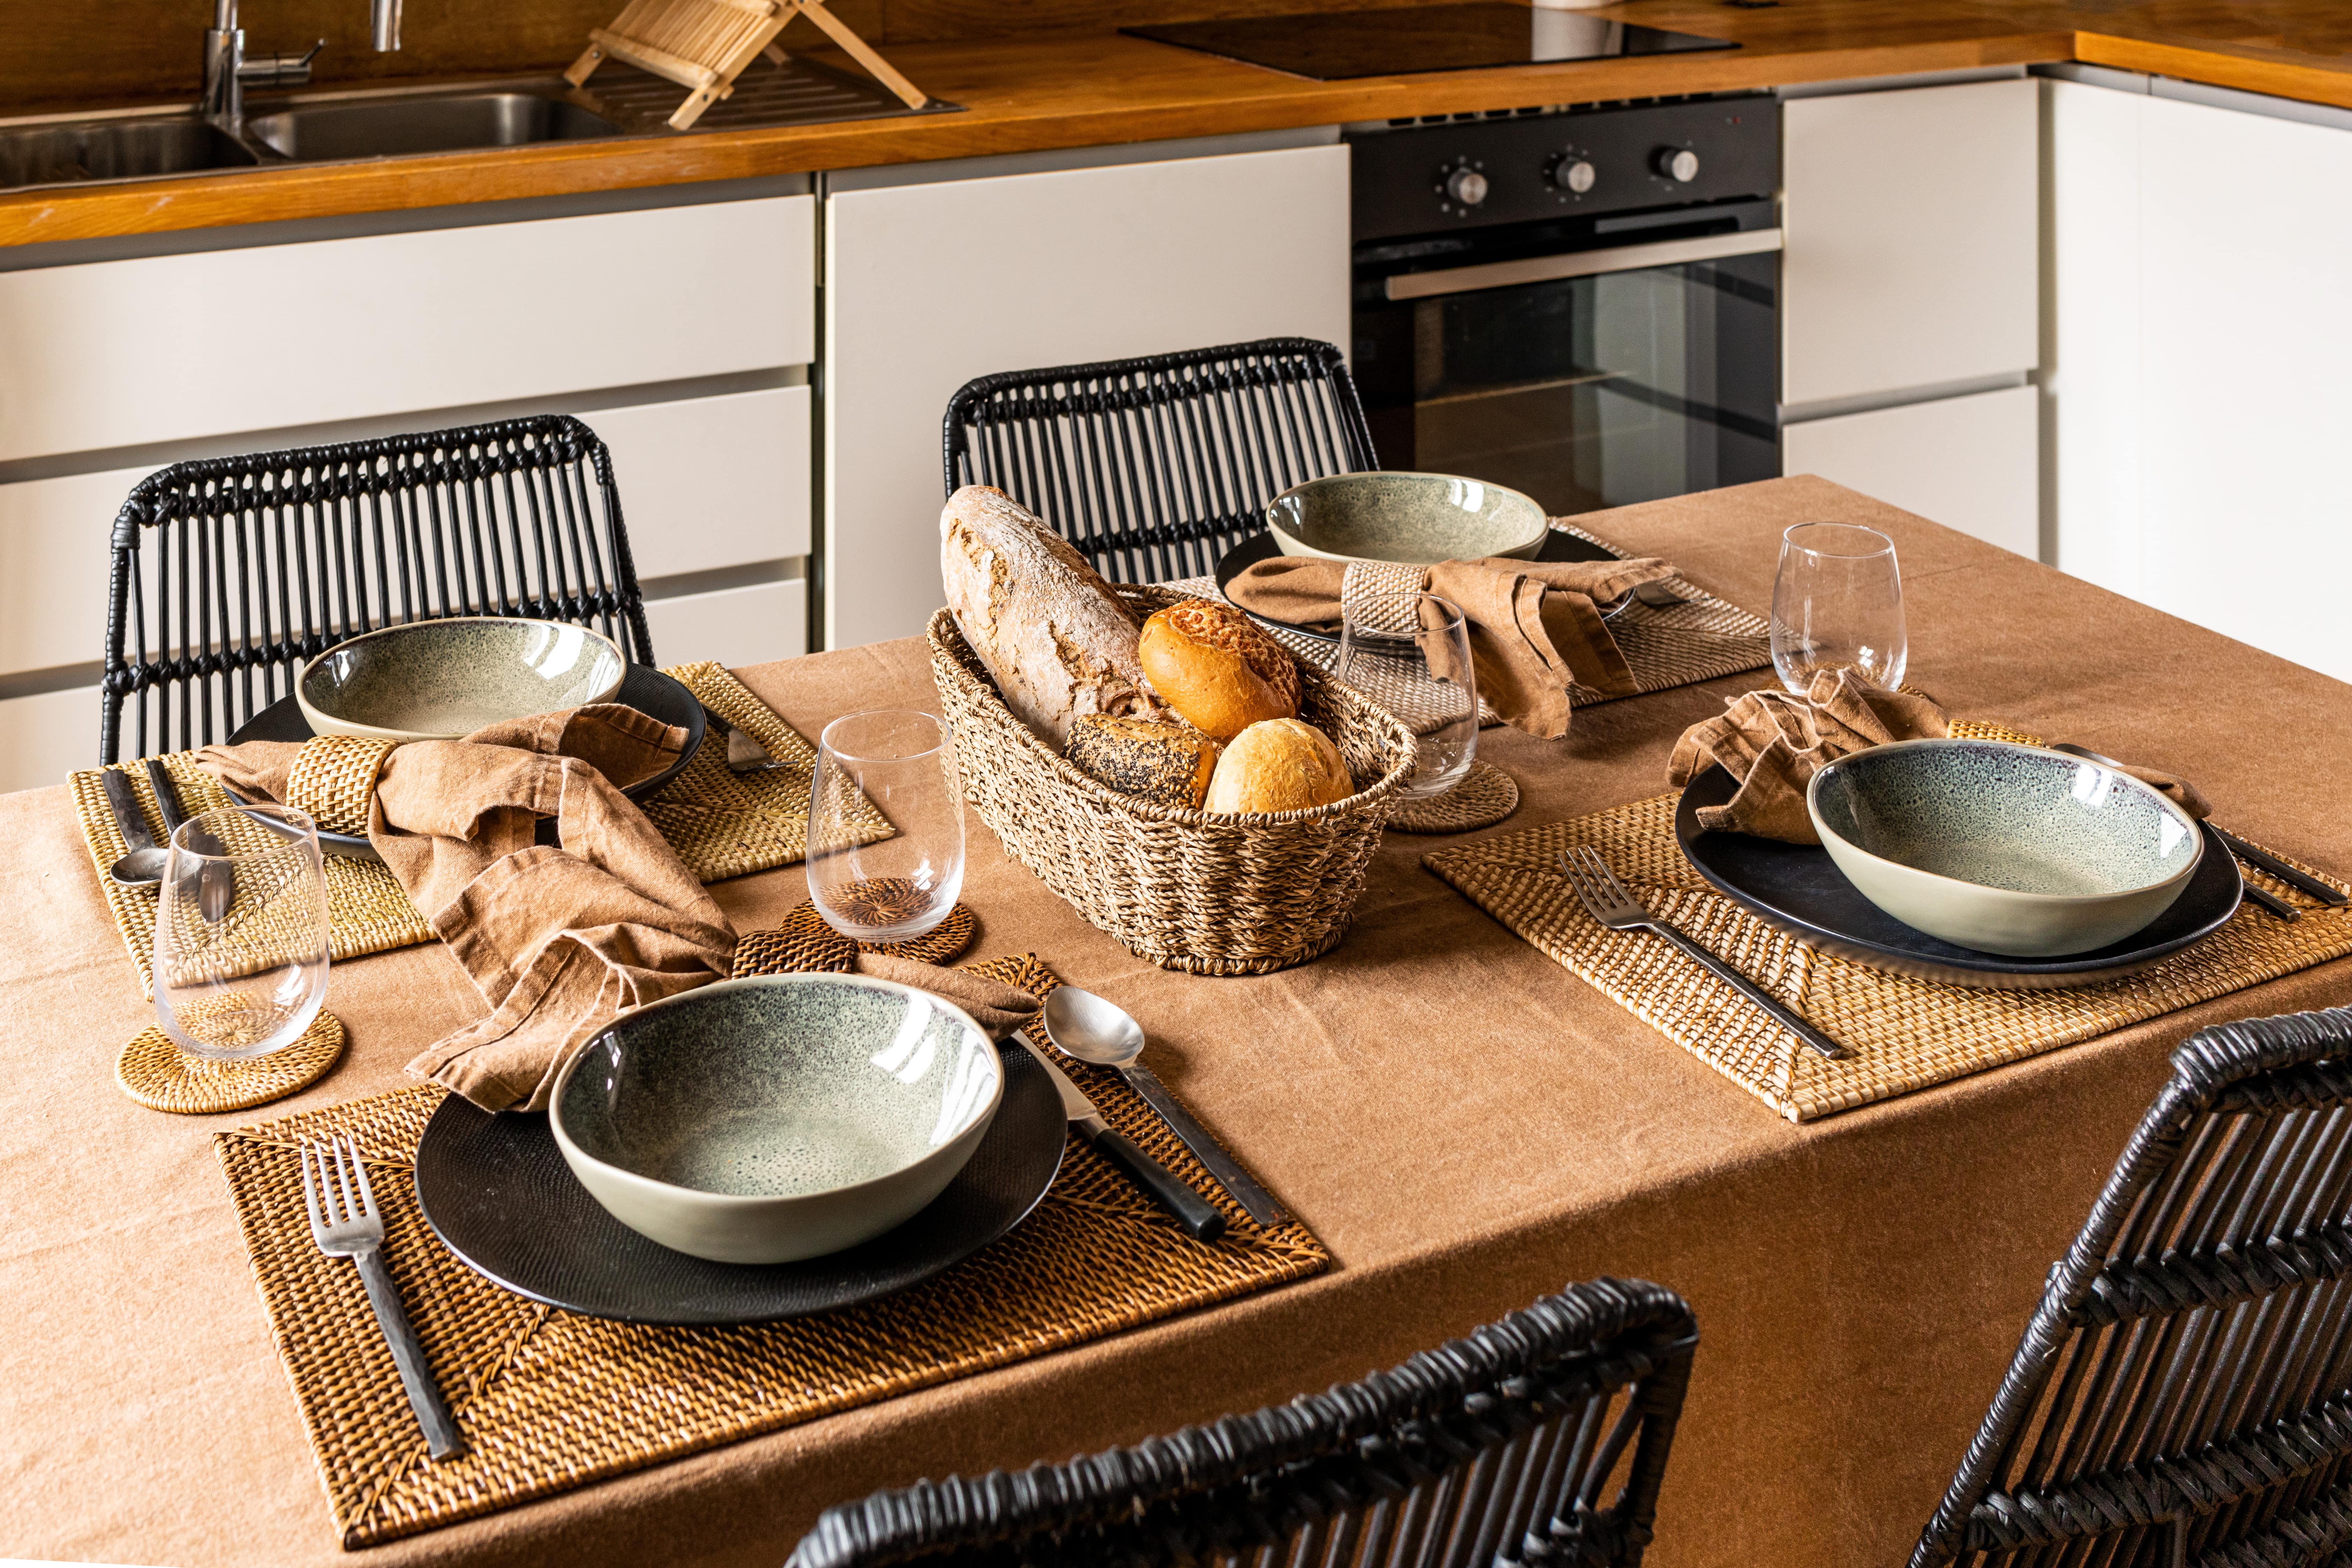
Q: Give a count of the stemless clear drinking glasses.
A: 4